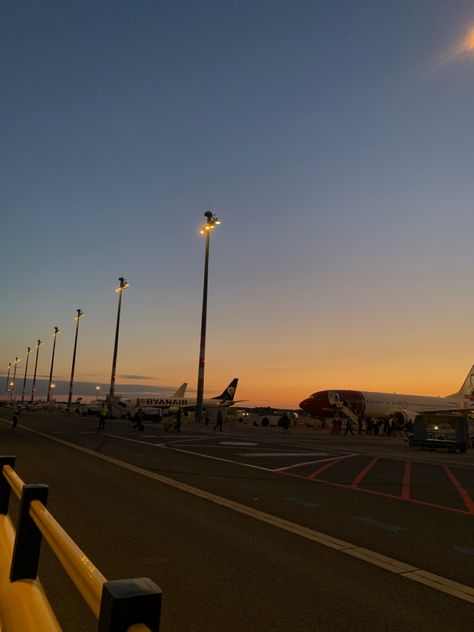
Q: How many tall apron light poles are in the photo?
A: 8